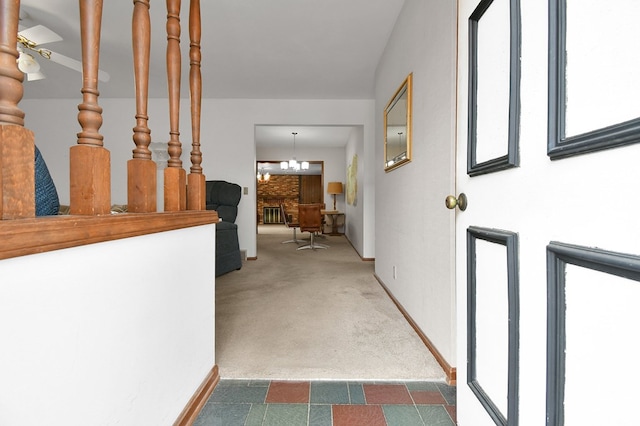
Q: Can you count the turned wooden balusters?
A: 5